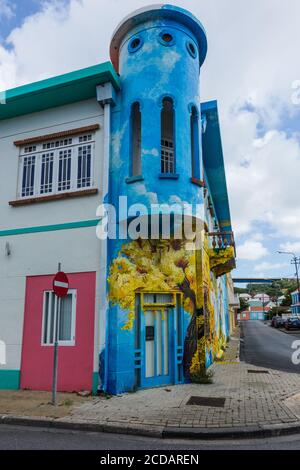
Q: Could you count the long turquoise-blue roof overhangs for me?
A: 2